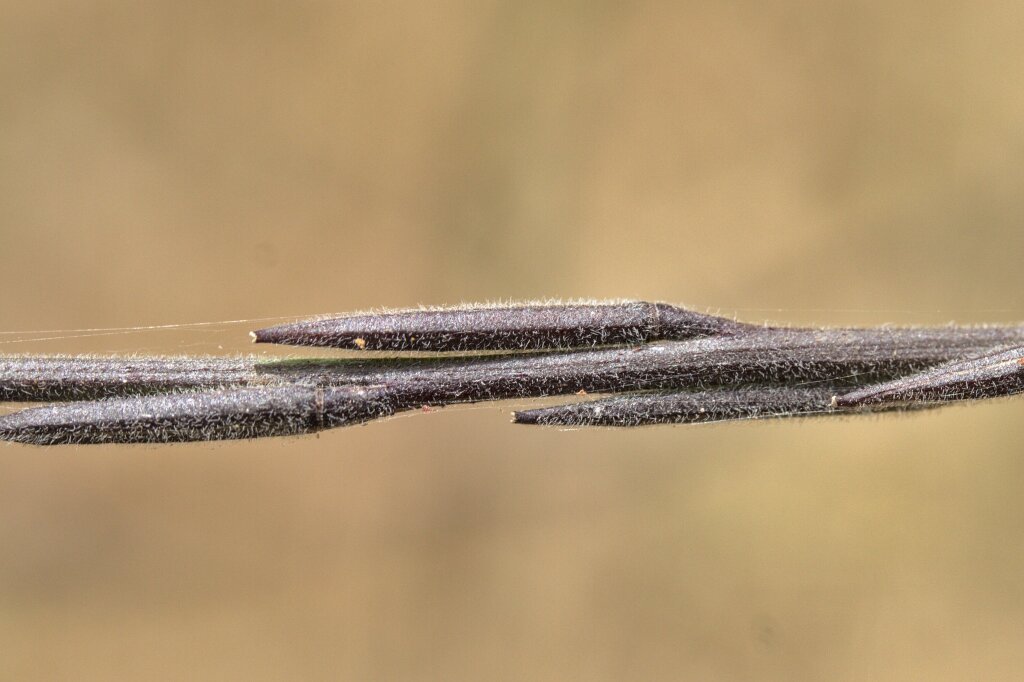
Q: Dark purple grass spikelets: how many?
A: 4